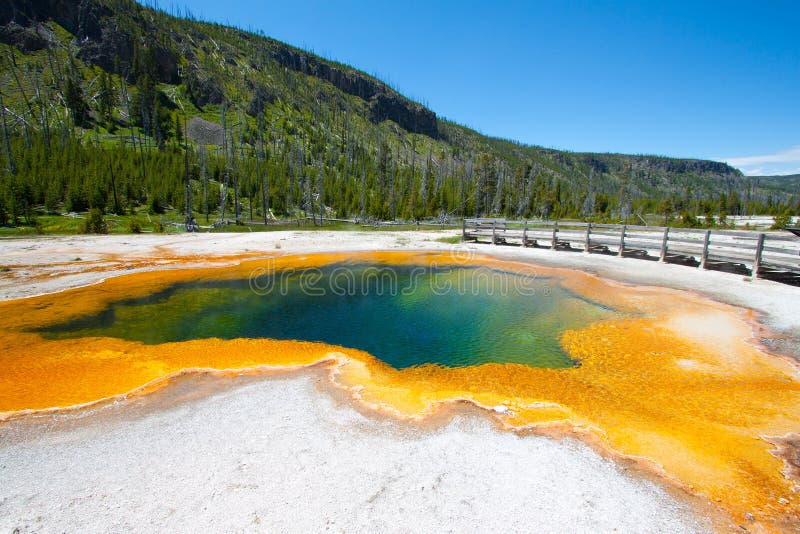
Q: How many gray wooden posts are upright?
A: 9